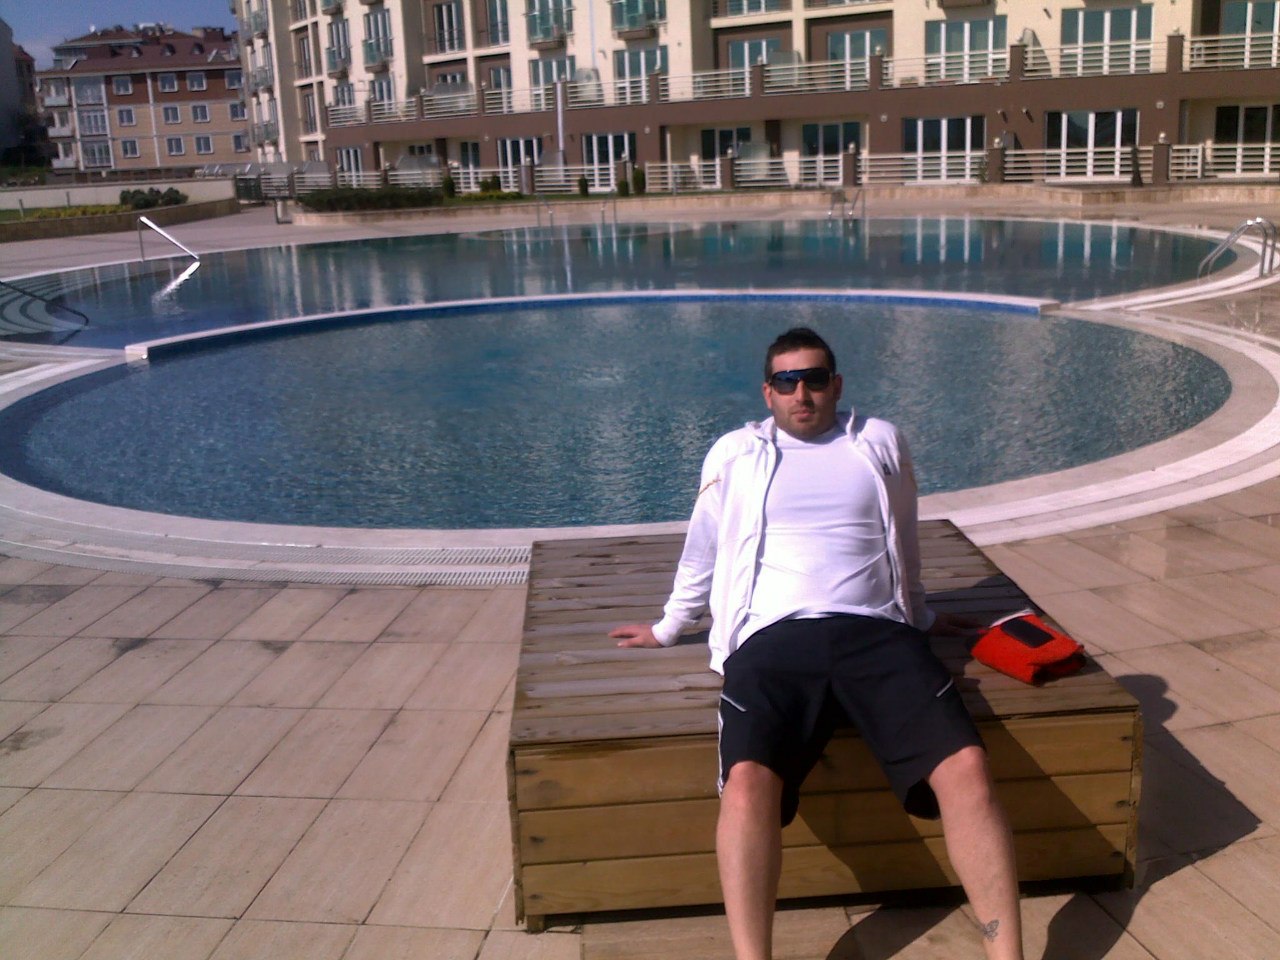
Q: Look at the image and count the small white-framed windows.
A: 12